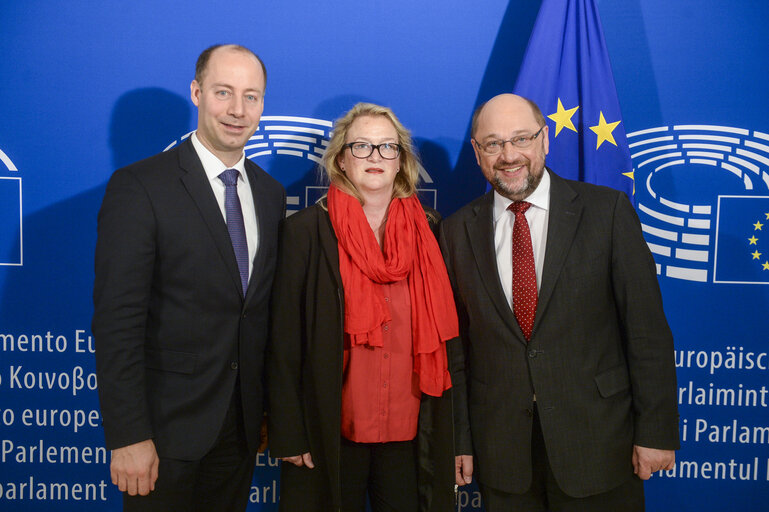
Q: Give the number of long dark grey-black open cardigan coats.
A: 1